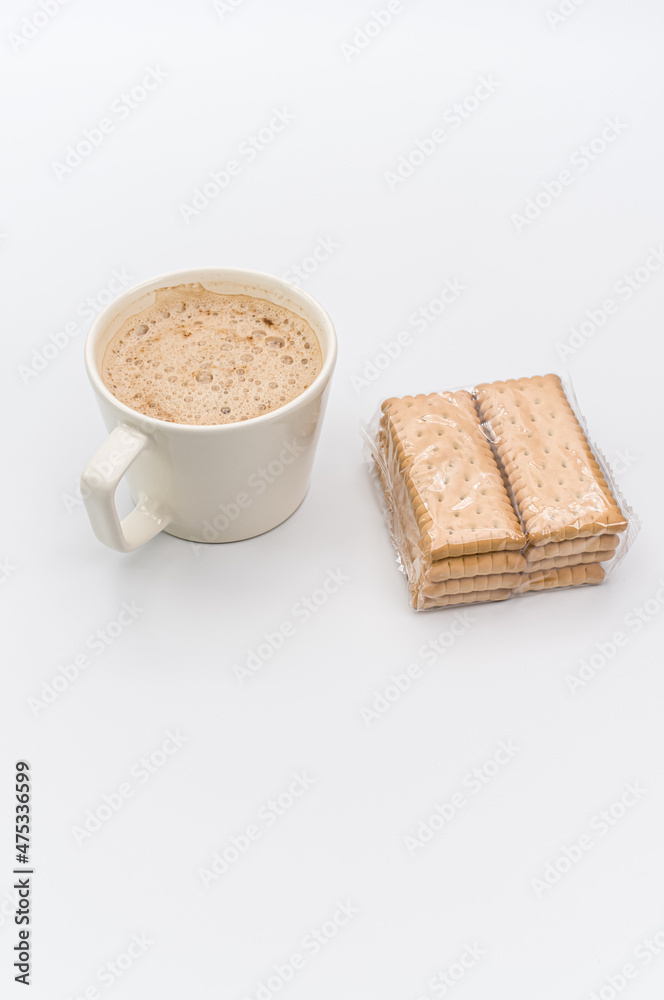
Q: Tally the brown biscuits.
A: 8